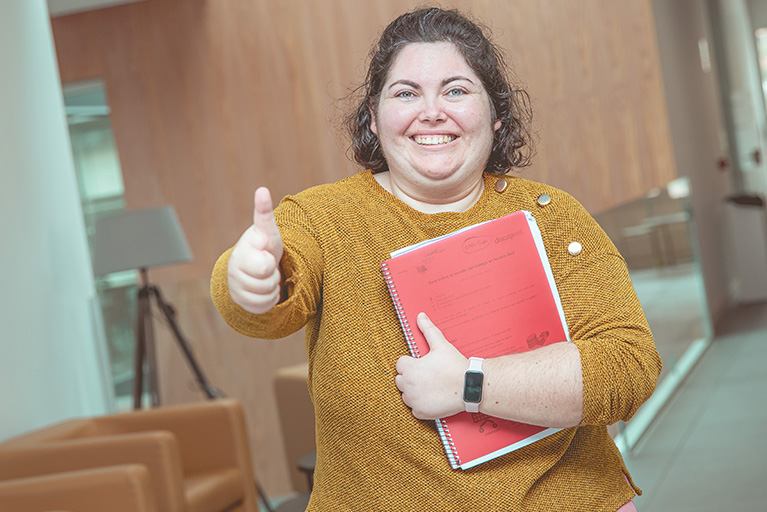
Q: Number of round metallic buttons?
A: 3